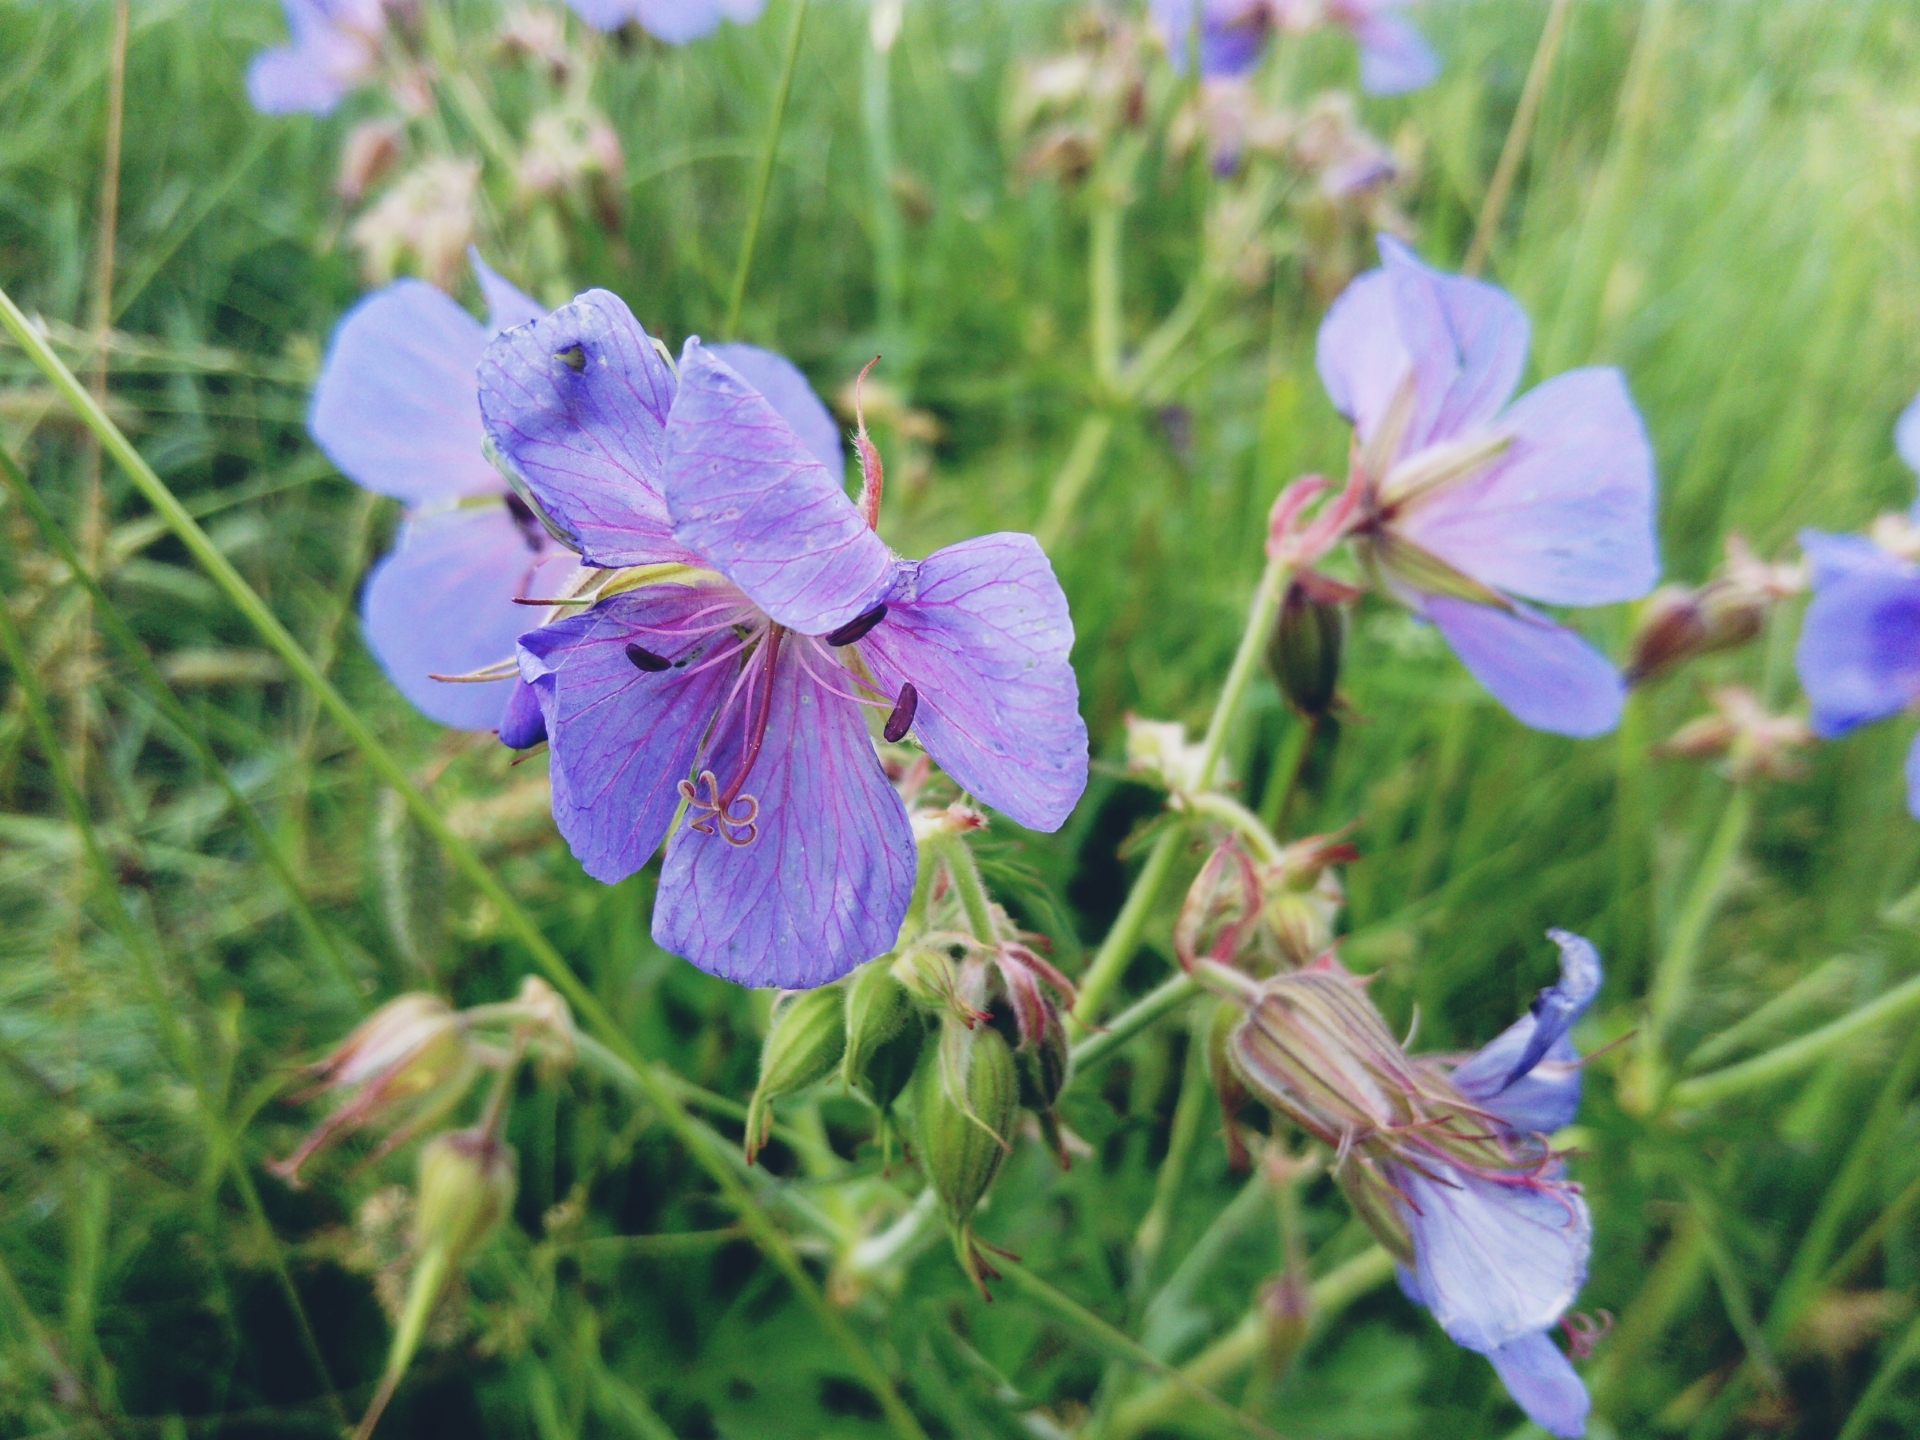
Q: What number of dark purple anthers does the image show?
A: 3